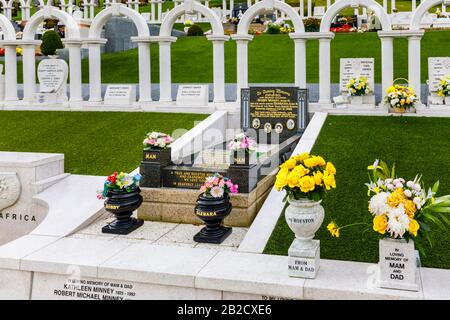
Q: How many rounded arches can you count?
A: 7